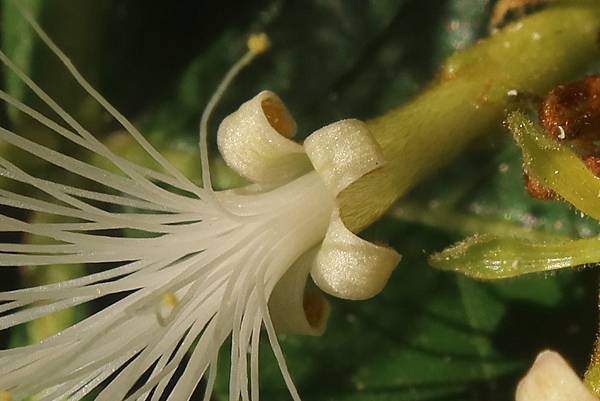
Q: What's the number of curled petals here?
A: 4